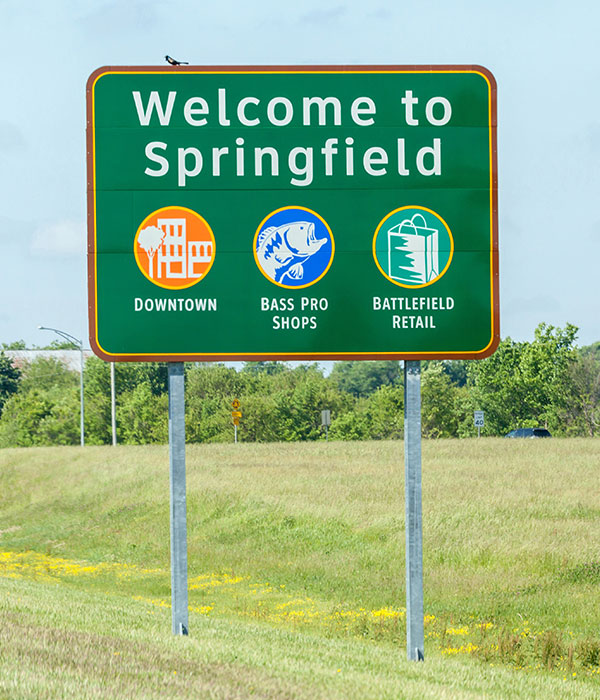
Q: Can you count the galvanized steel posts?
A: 2